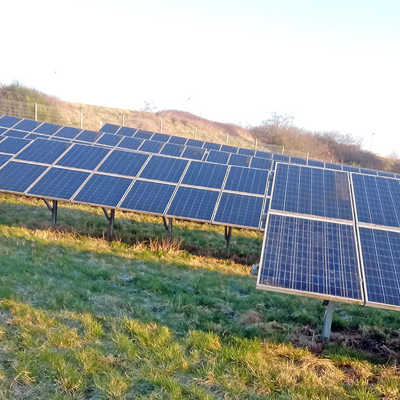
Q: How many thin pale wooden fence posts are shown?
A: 9